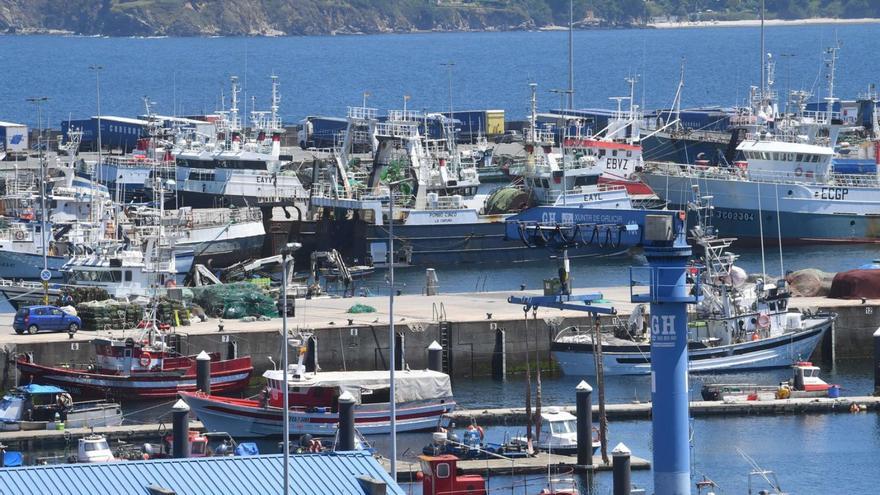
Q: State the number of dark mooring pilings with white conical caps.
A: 7